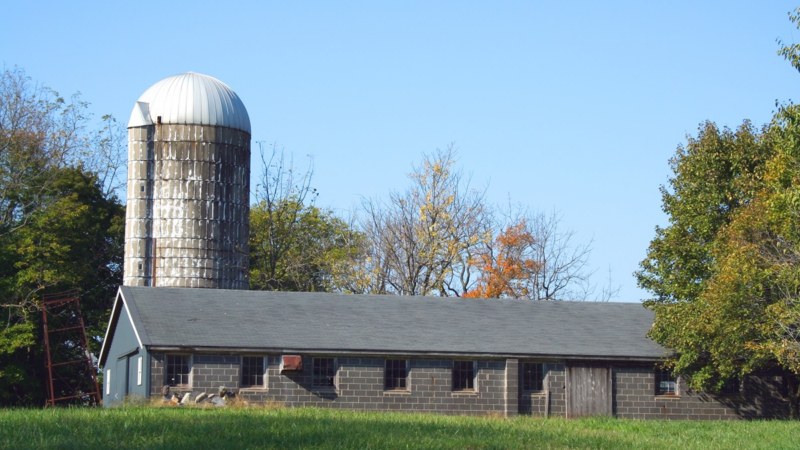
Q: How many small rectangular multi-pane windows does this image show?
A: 7